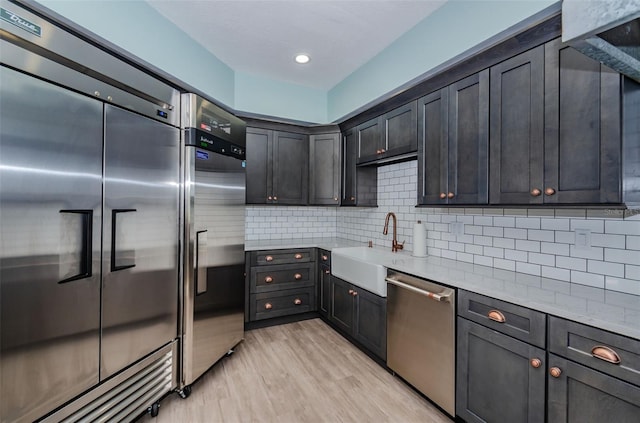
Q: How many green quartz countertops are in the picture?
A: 0